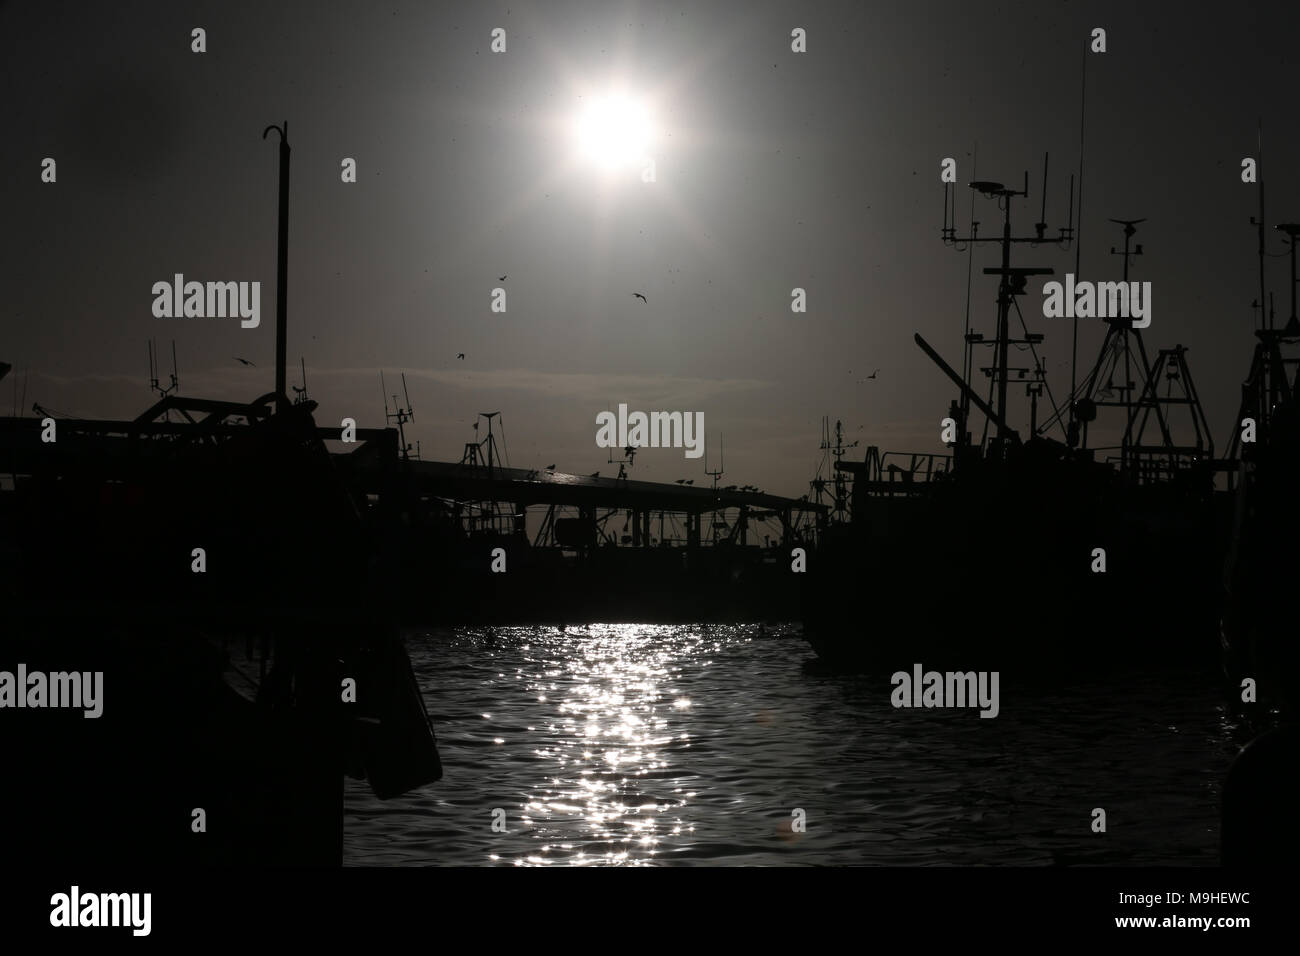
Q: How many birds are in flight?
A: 5